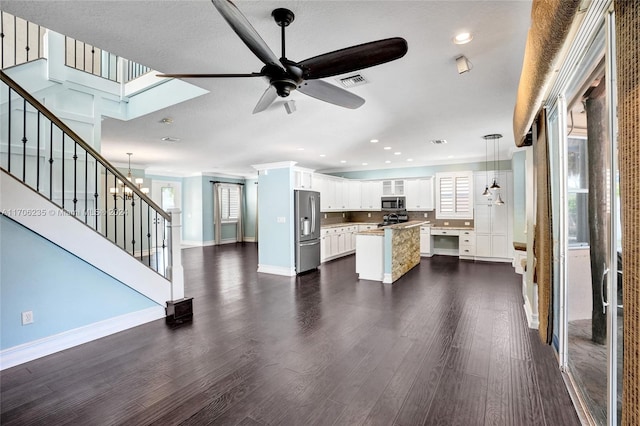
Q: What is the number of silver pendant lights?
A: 3